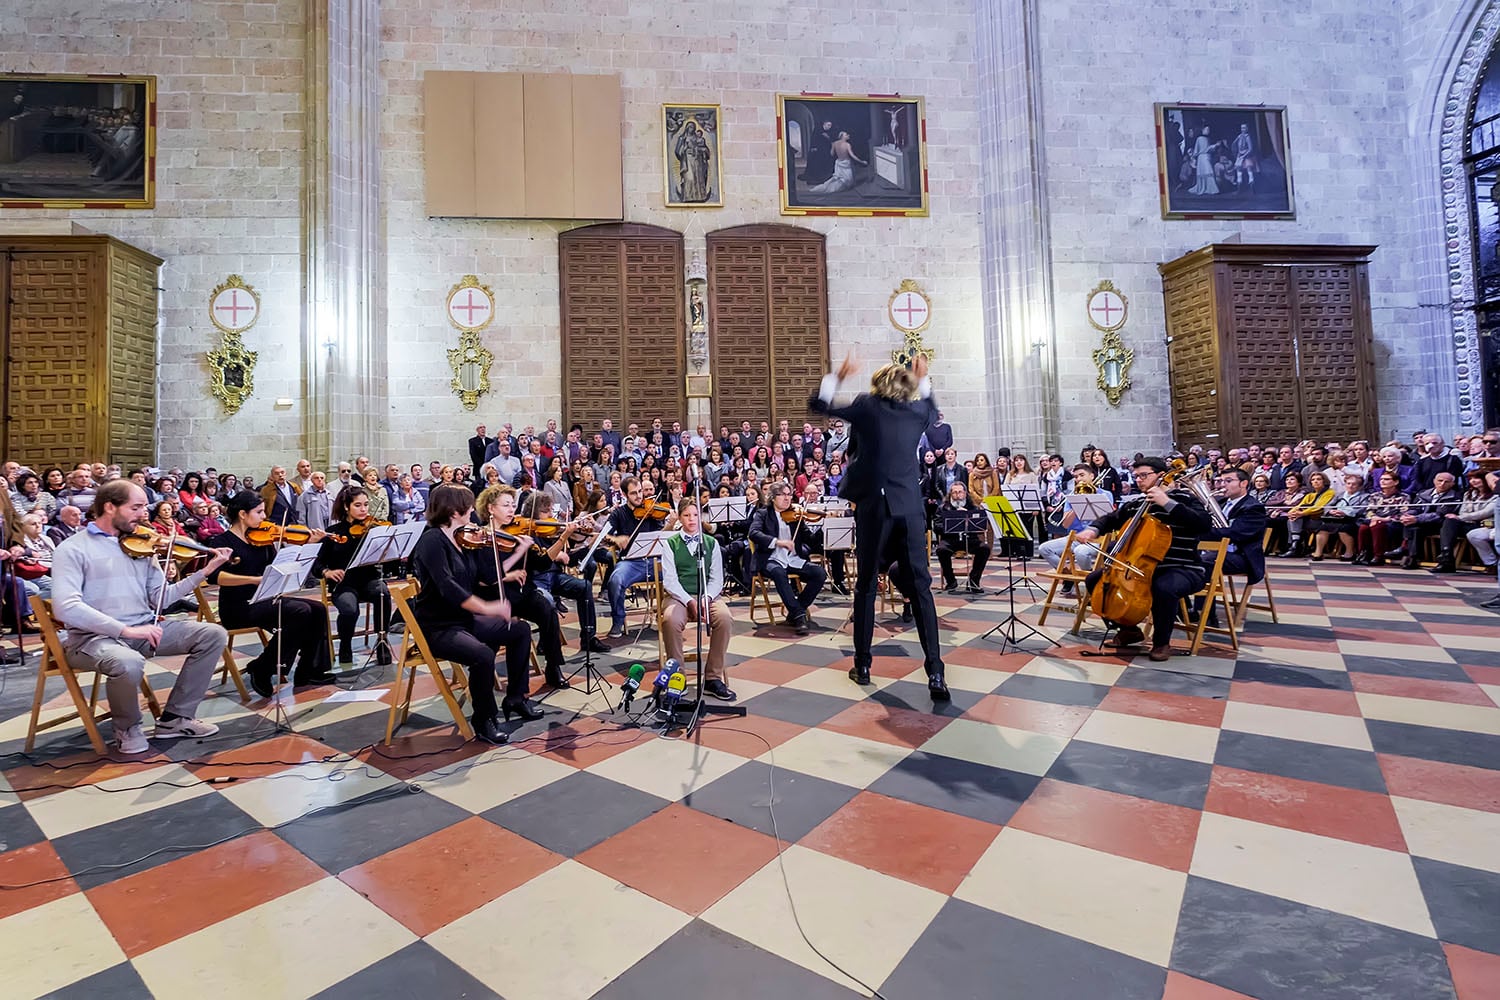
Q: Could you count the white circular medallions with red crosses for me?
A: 4